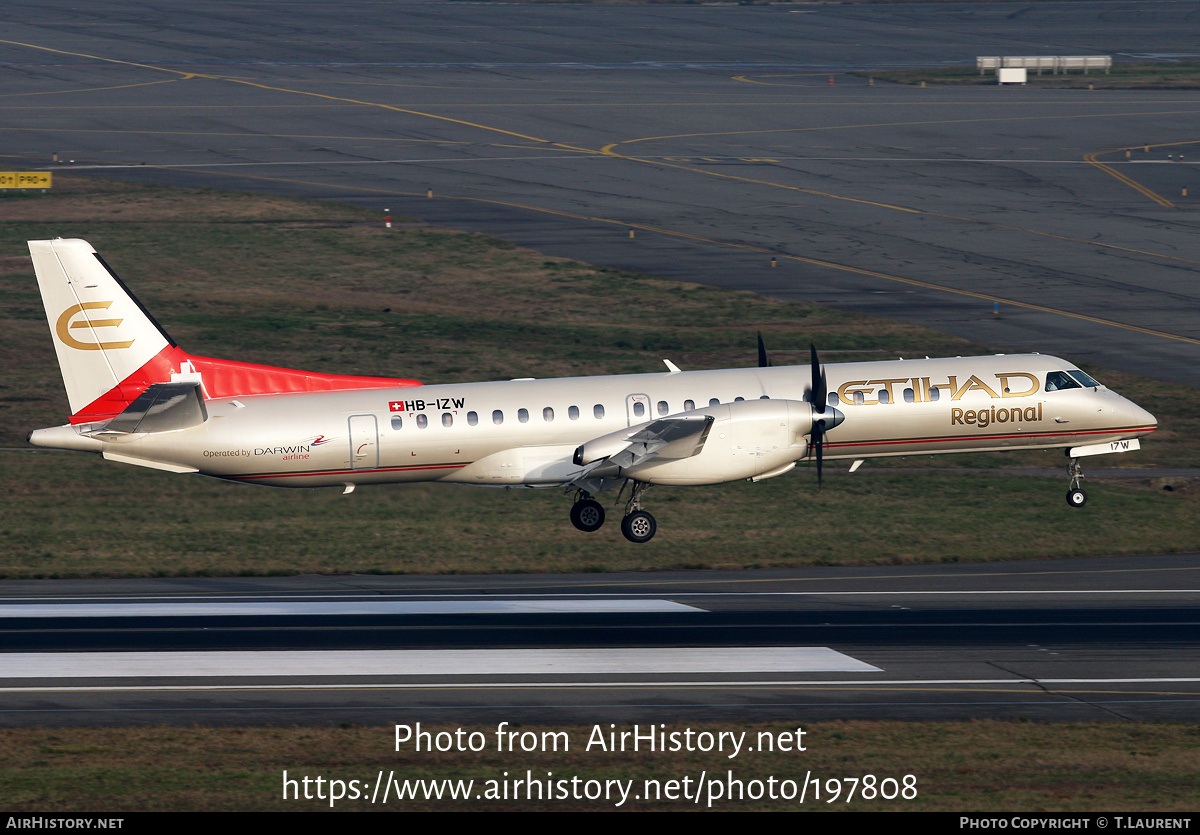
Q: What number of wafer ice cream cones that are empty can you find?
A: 0